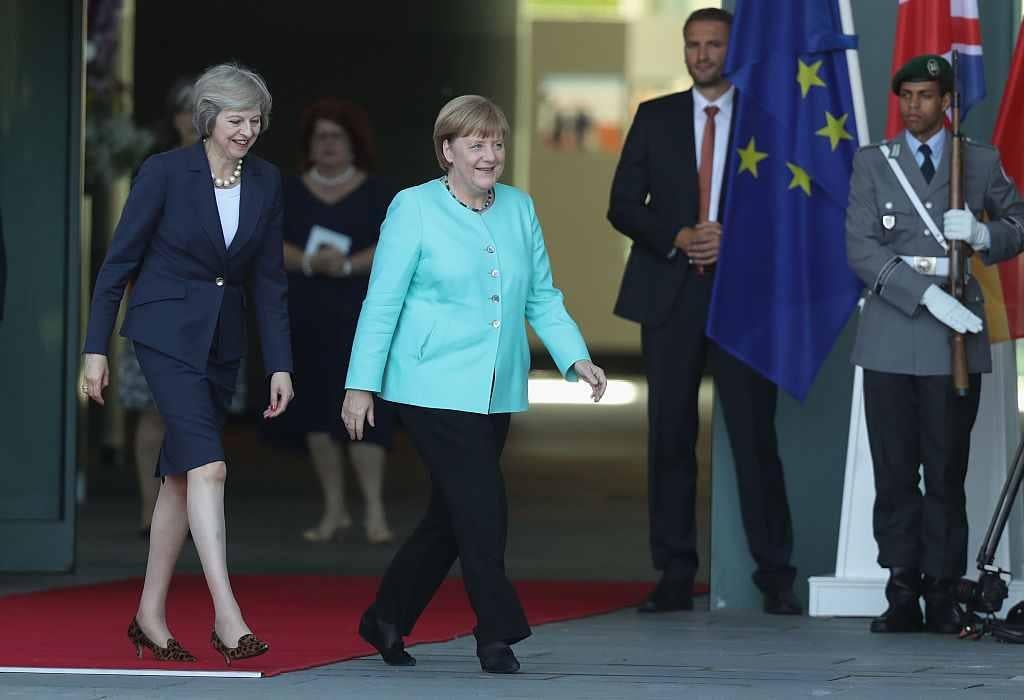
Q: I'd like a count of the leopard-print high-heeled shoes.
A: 2